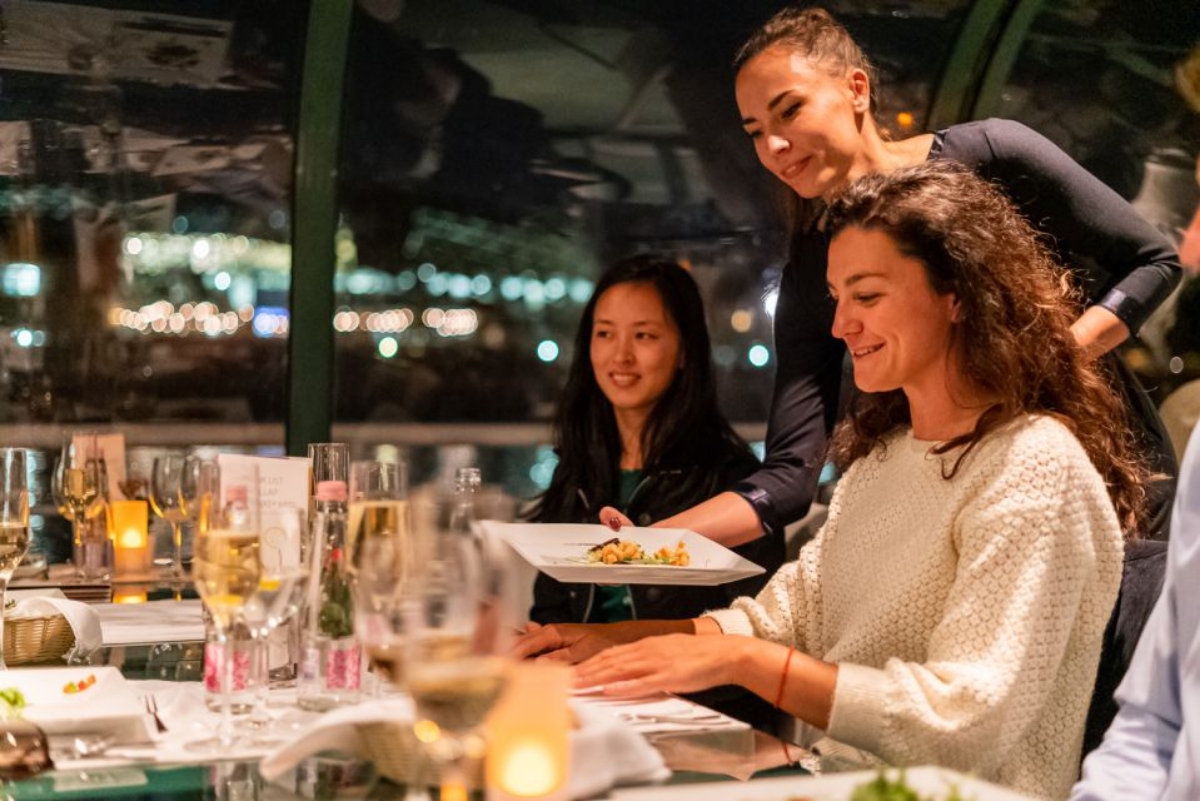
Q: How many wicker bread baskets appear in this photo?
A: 2